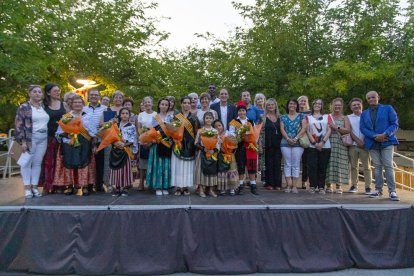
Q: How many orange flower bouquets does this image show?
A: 7